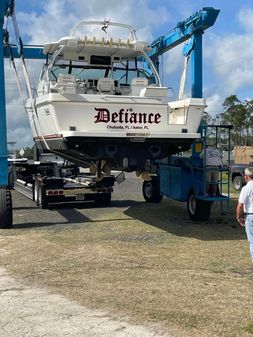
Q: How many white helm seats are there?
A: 3